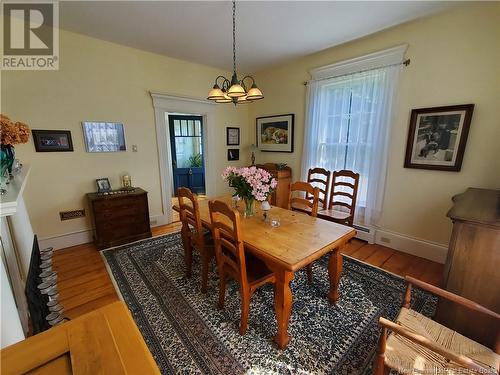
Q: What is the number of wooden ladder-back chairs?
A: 5